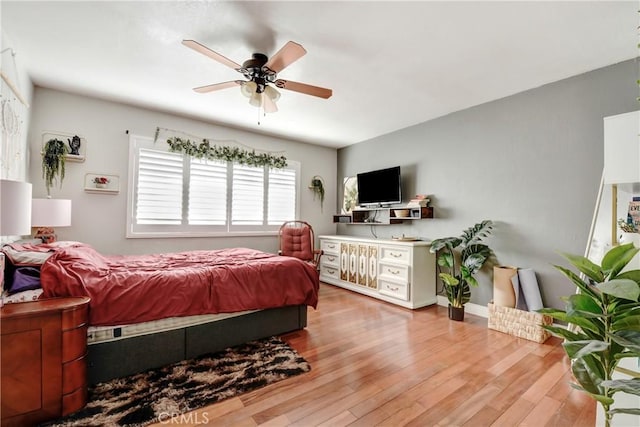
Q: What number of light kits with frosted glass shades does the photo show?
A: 1